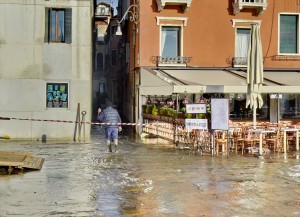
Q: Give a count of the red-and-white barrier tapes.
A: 1